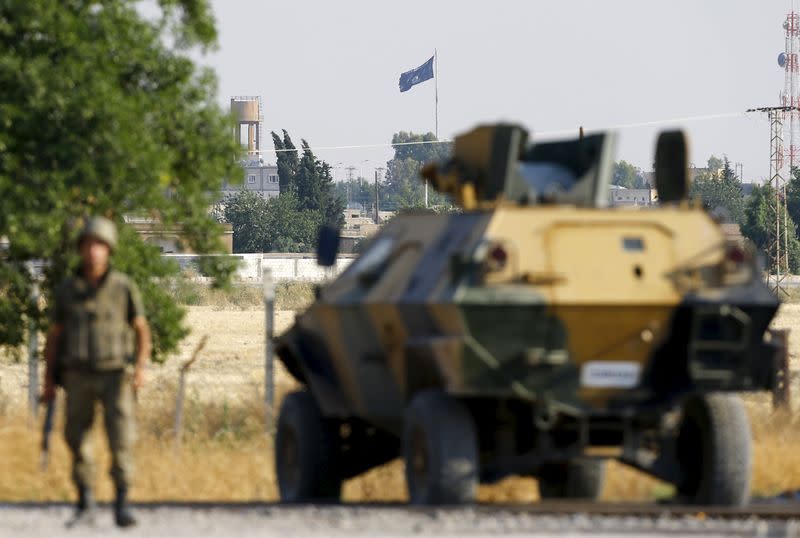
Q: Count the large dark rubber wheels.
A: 4